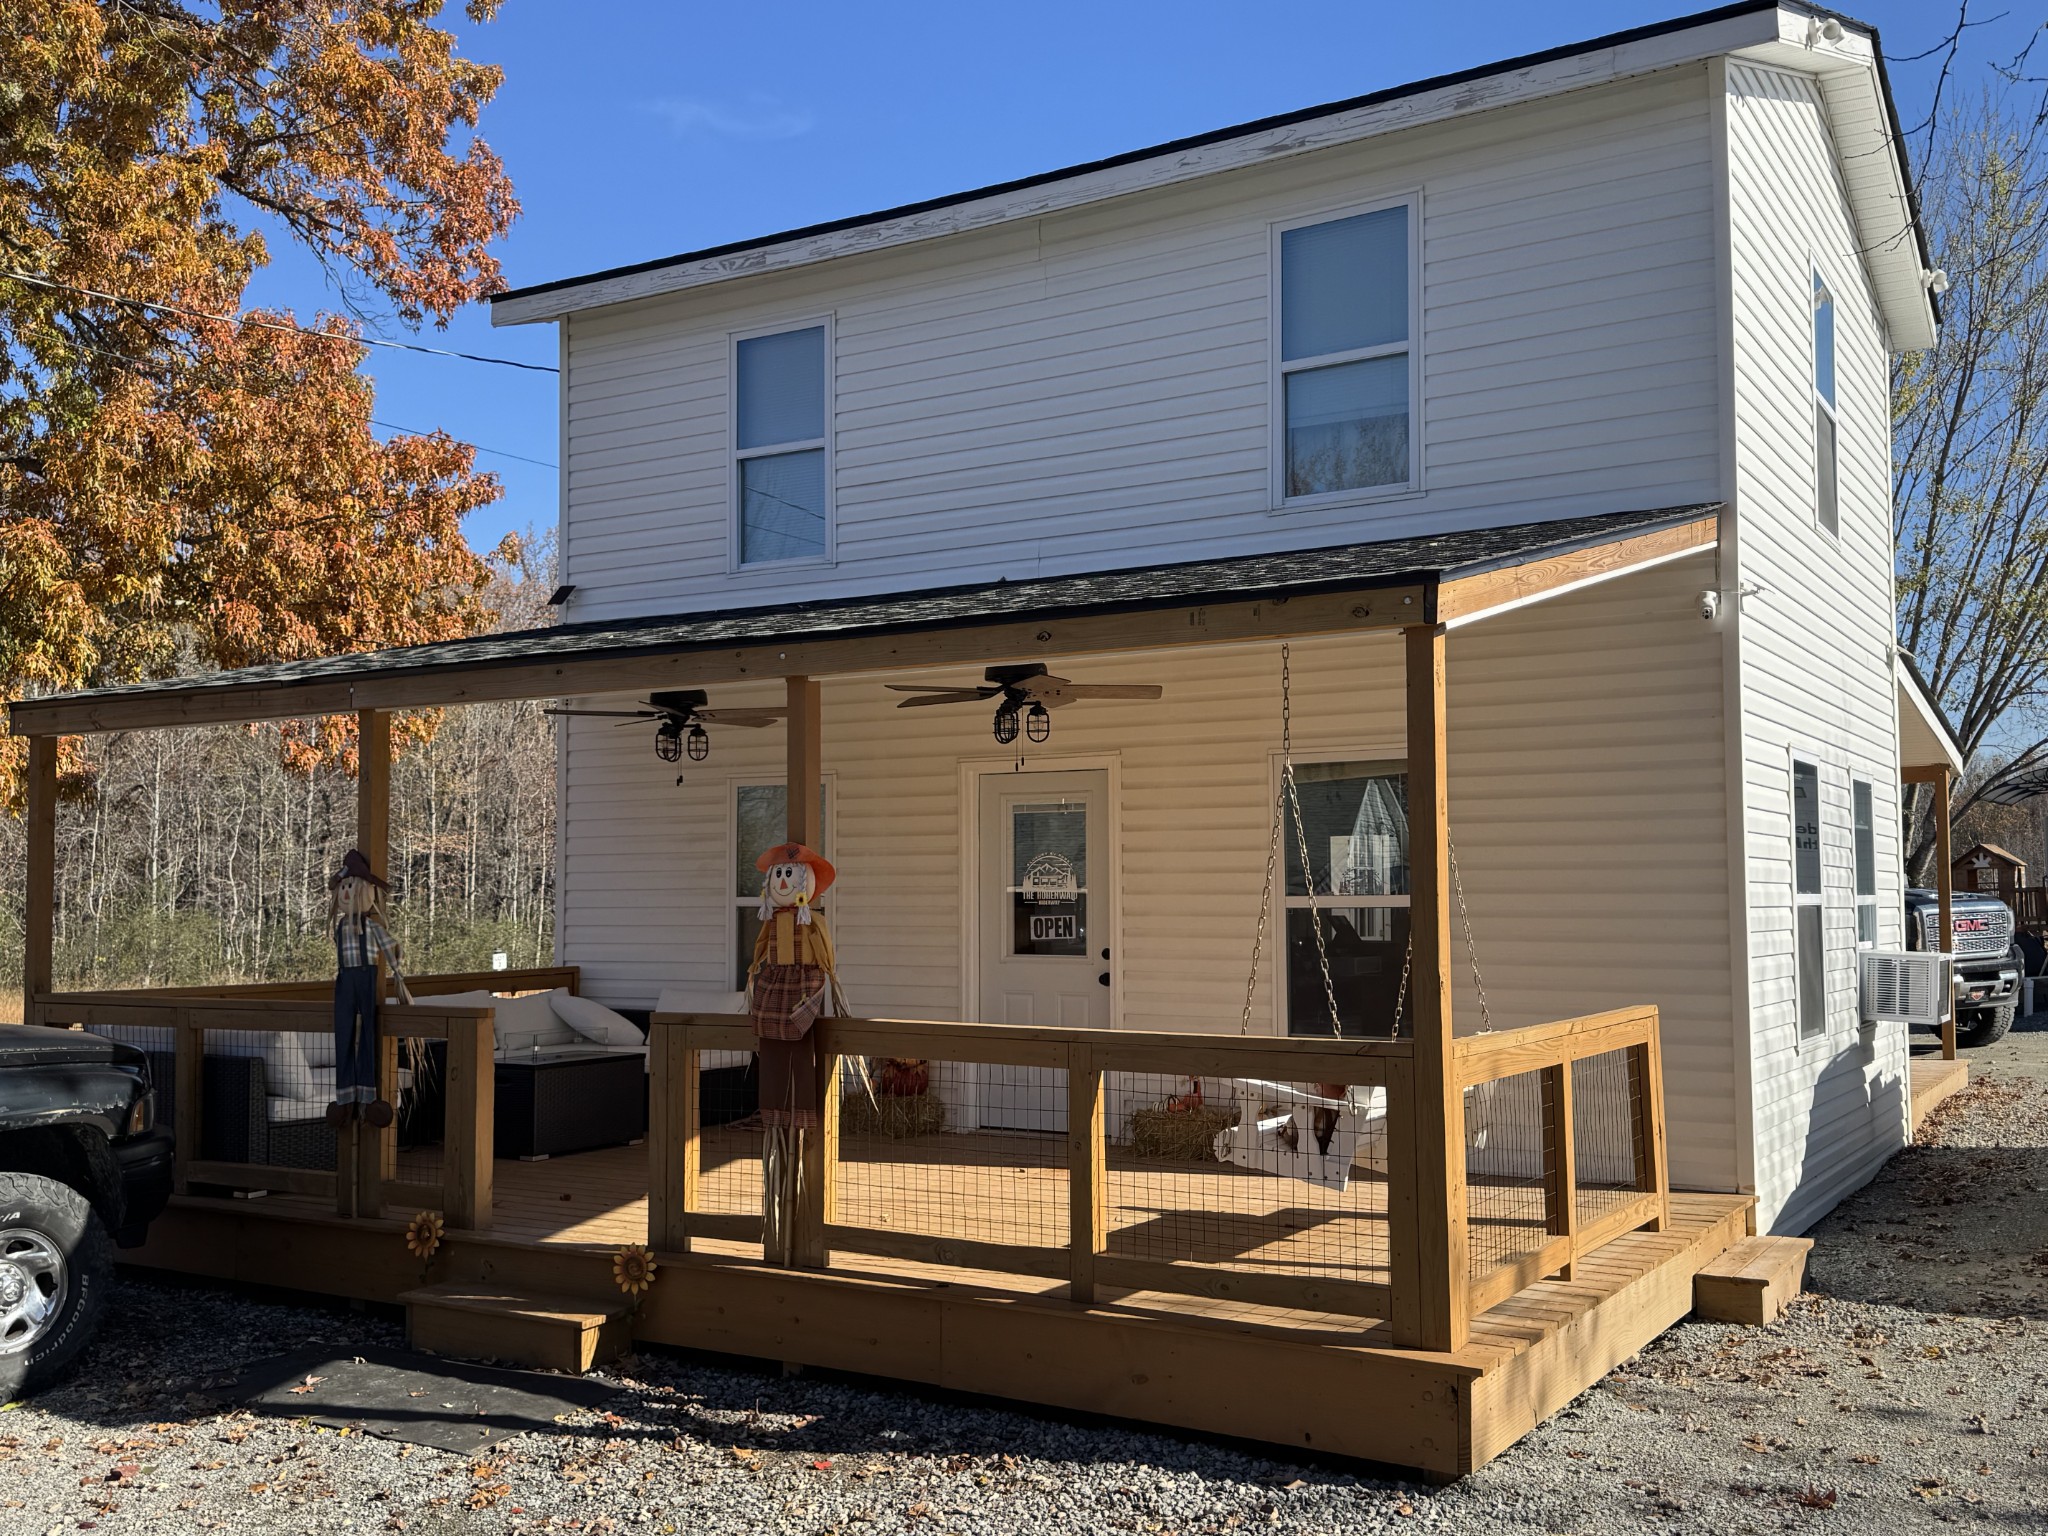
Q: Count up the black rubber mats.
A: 1